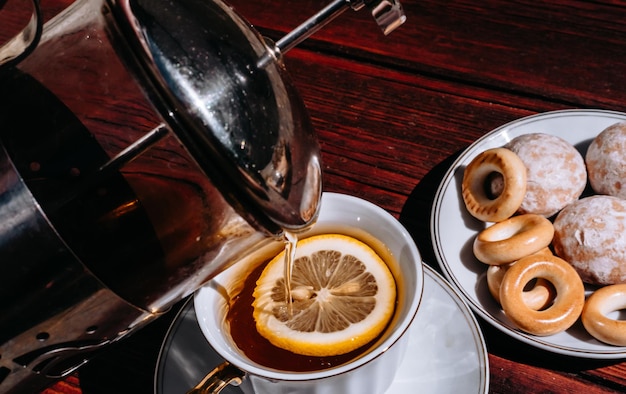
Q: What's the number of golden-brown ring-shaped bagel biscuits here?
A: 5